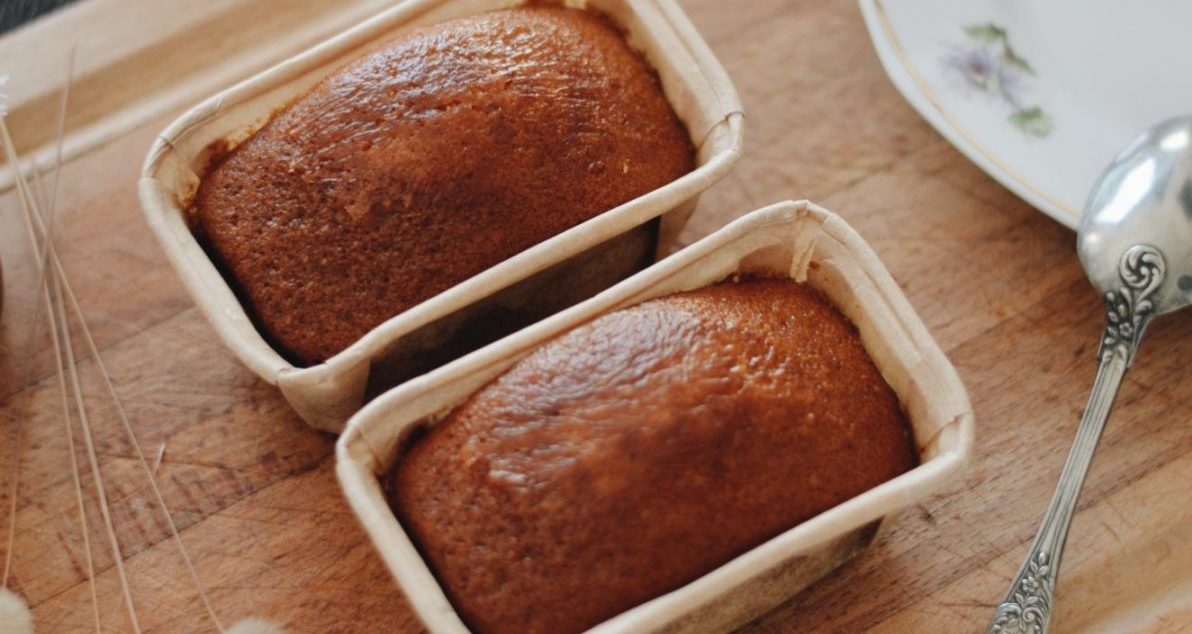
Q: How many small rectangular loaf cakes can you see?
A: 2